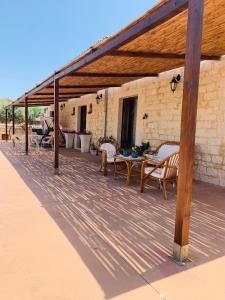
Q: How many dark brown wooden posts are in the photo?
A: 5